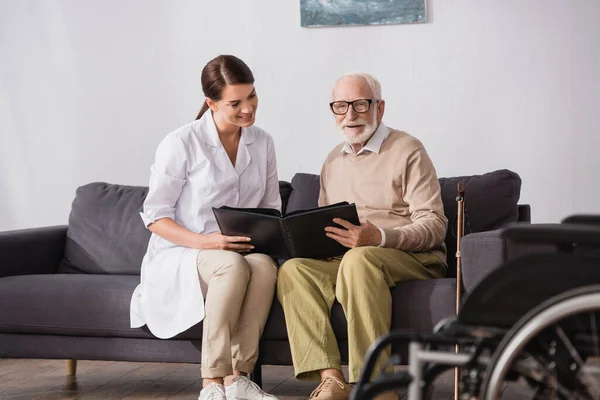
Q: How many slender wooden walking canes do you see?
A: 1